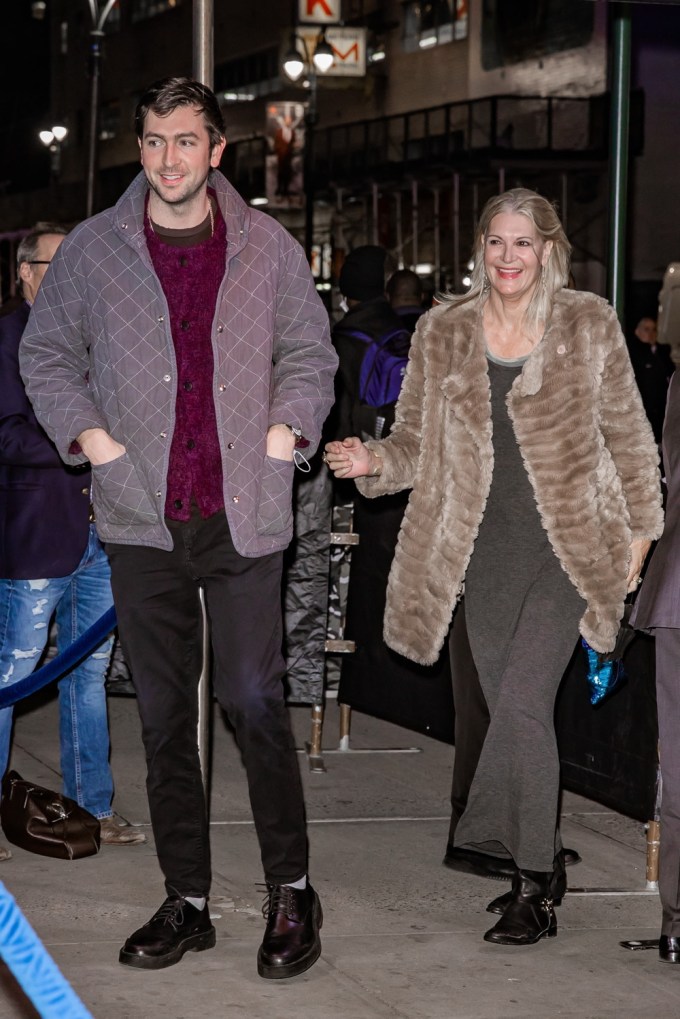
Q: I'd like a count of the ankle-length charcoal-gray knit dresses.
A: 1